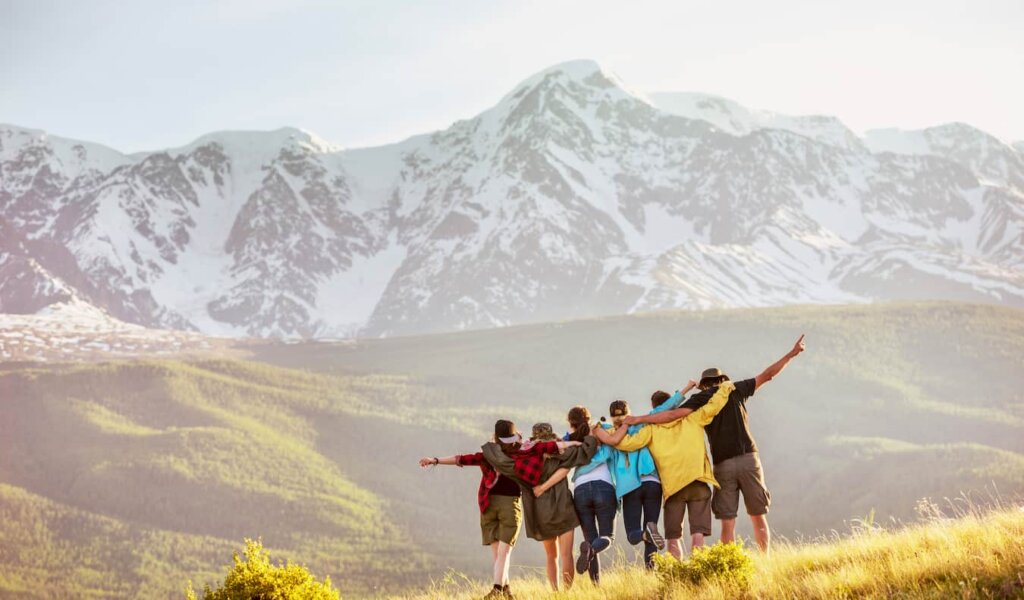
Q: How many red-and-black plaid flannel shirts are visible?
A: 1